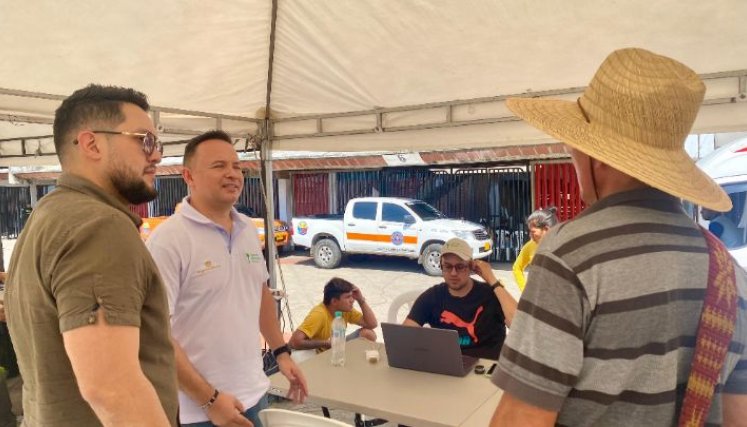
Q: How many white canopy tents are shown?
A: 1